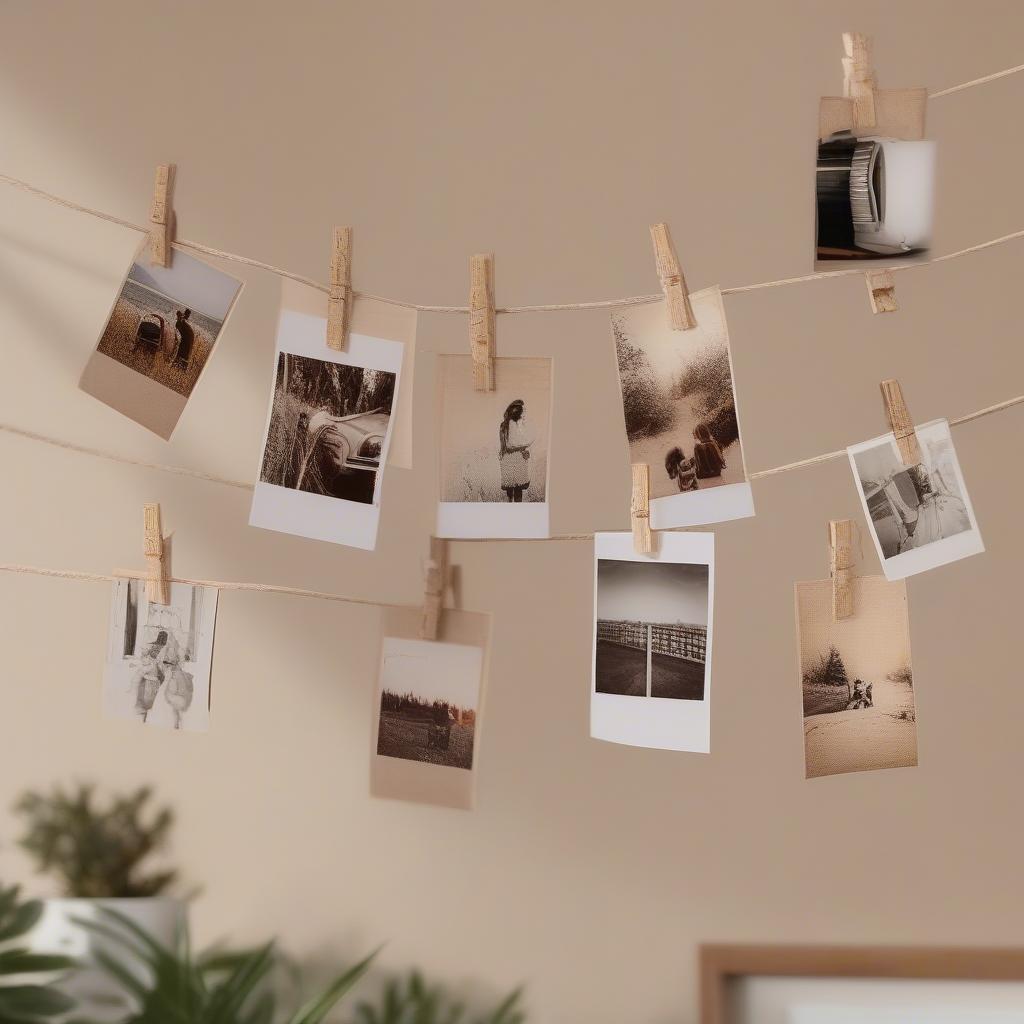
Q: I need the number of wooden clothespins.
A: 11